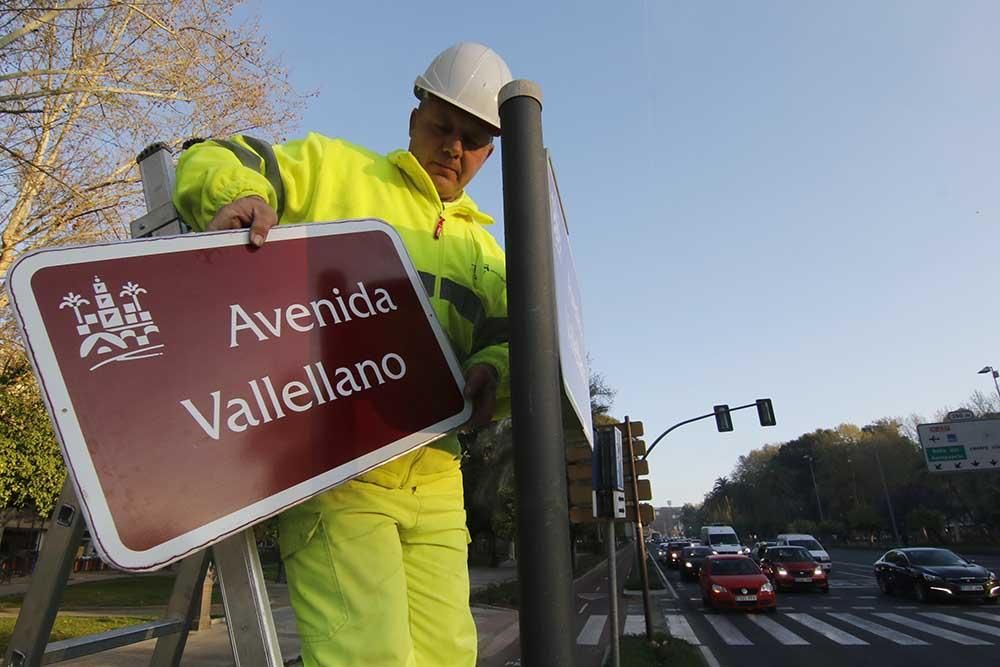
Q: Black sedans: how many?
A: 1